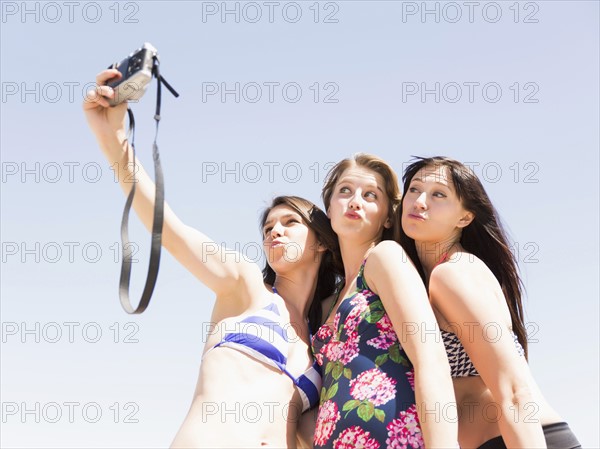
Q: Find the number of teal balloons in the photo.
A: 0